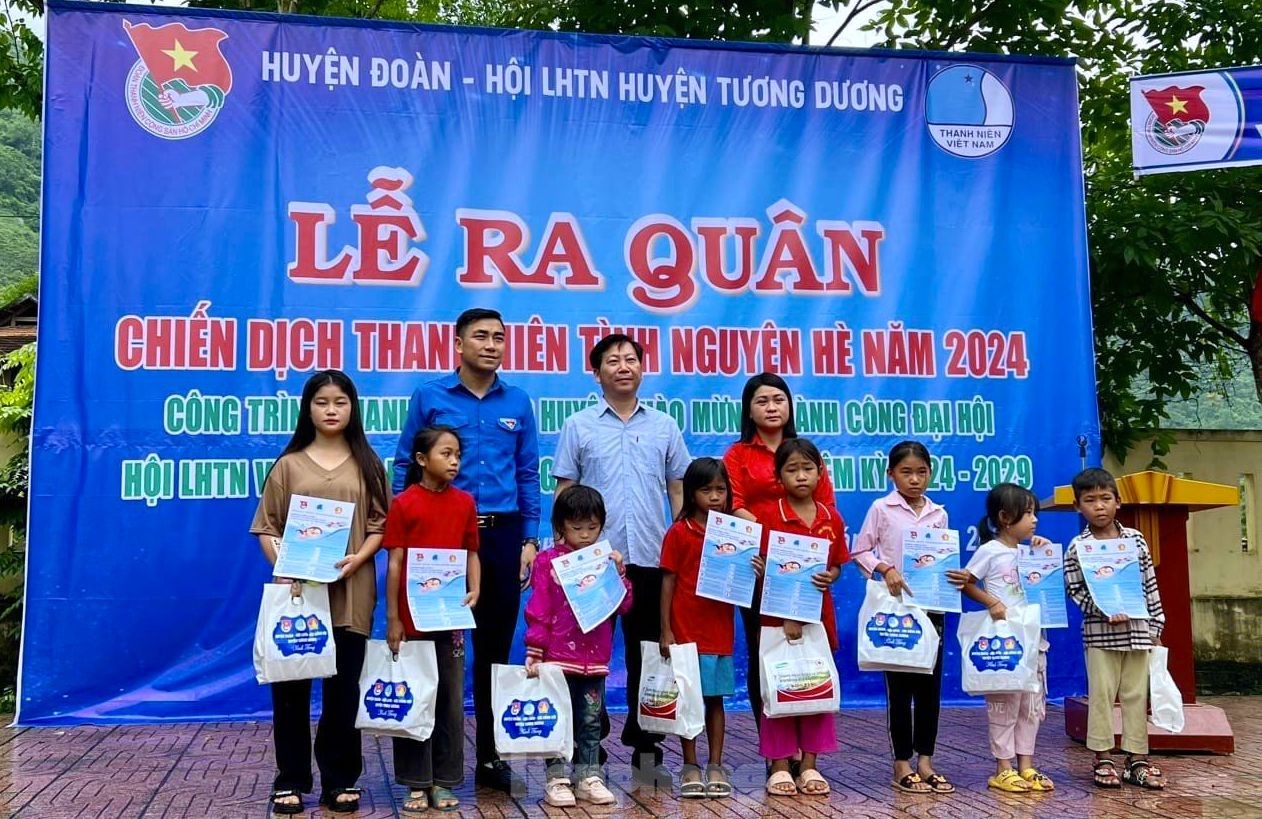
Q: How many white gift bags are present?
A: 8